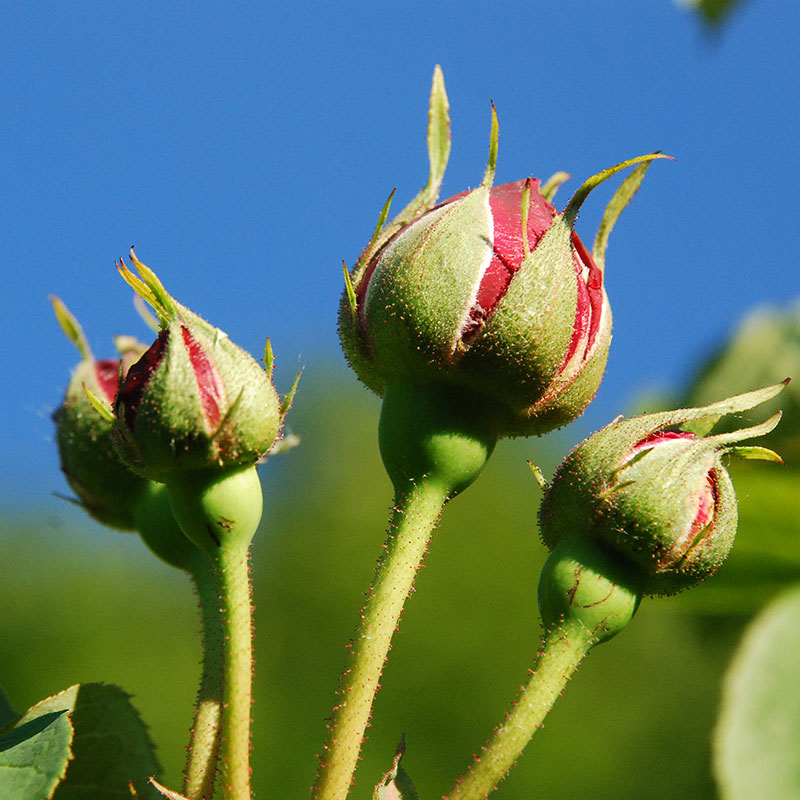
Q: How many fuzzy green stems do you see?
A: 4